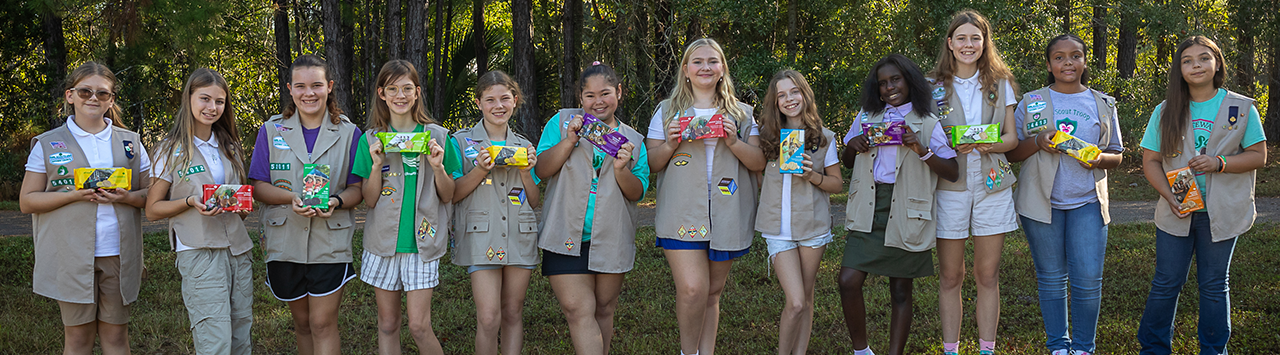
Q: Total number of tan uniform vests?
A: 12